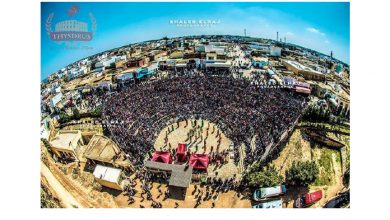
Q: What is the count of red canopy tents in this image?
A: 3